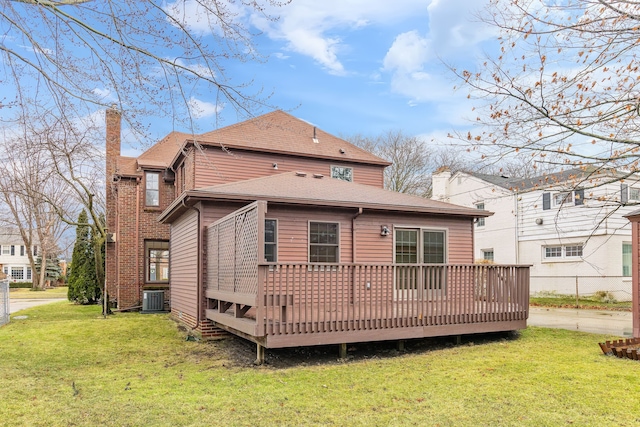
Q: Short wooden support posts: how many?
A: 4